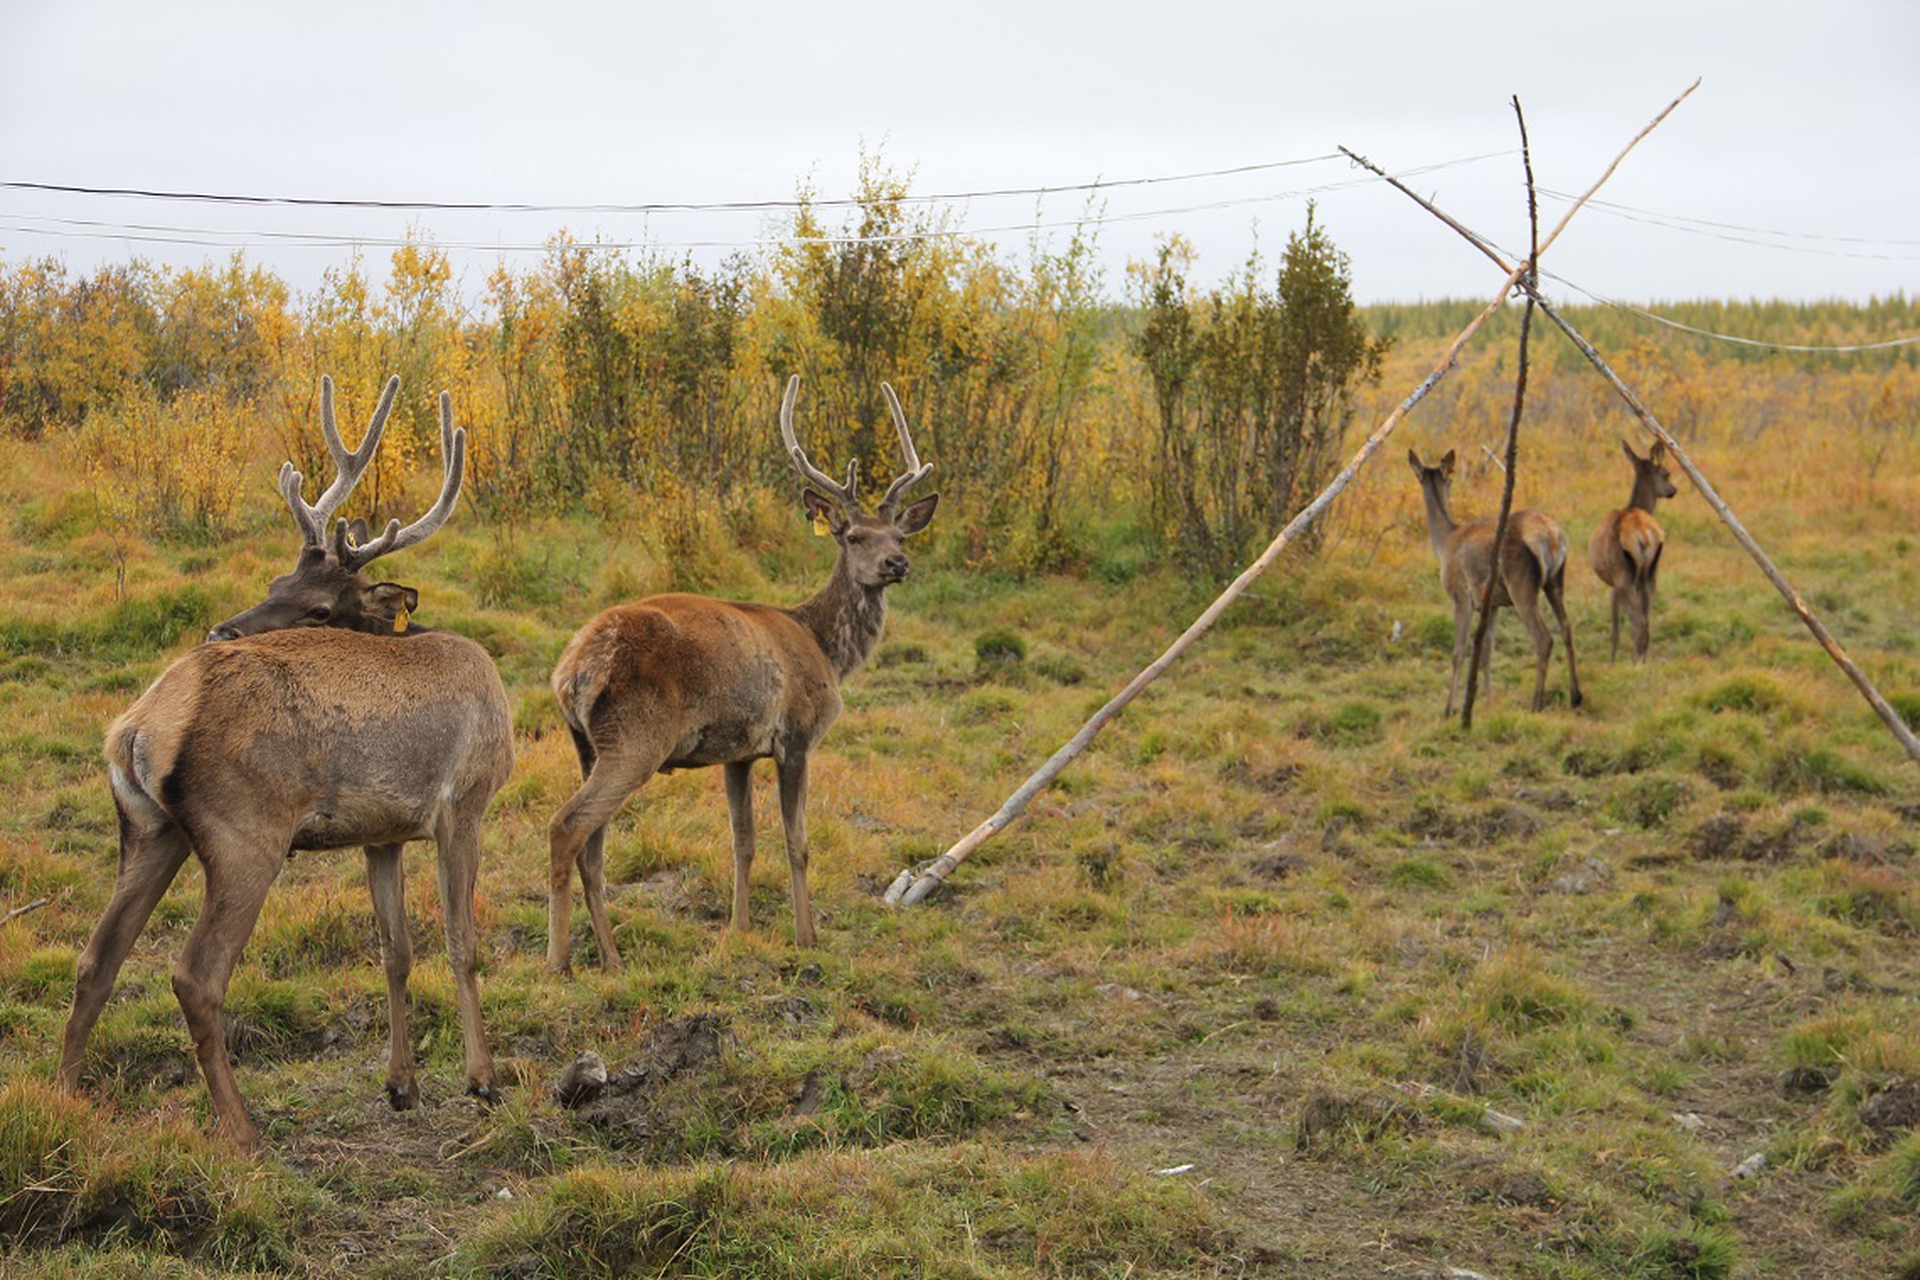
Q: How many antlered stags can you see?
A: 2